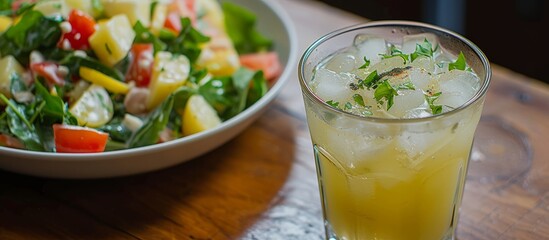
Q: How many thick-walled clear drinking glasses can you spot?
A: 1